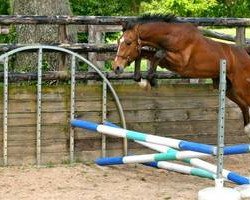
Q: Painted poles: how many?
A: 4